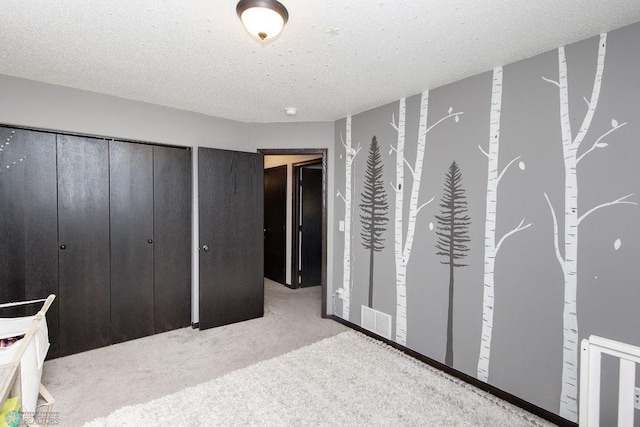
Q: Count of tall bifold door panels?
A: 4